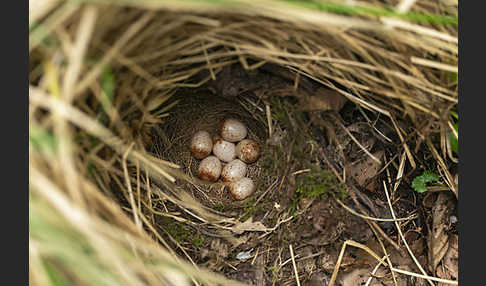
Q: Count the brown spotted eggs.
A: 7